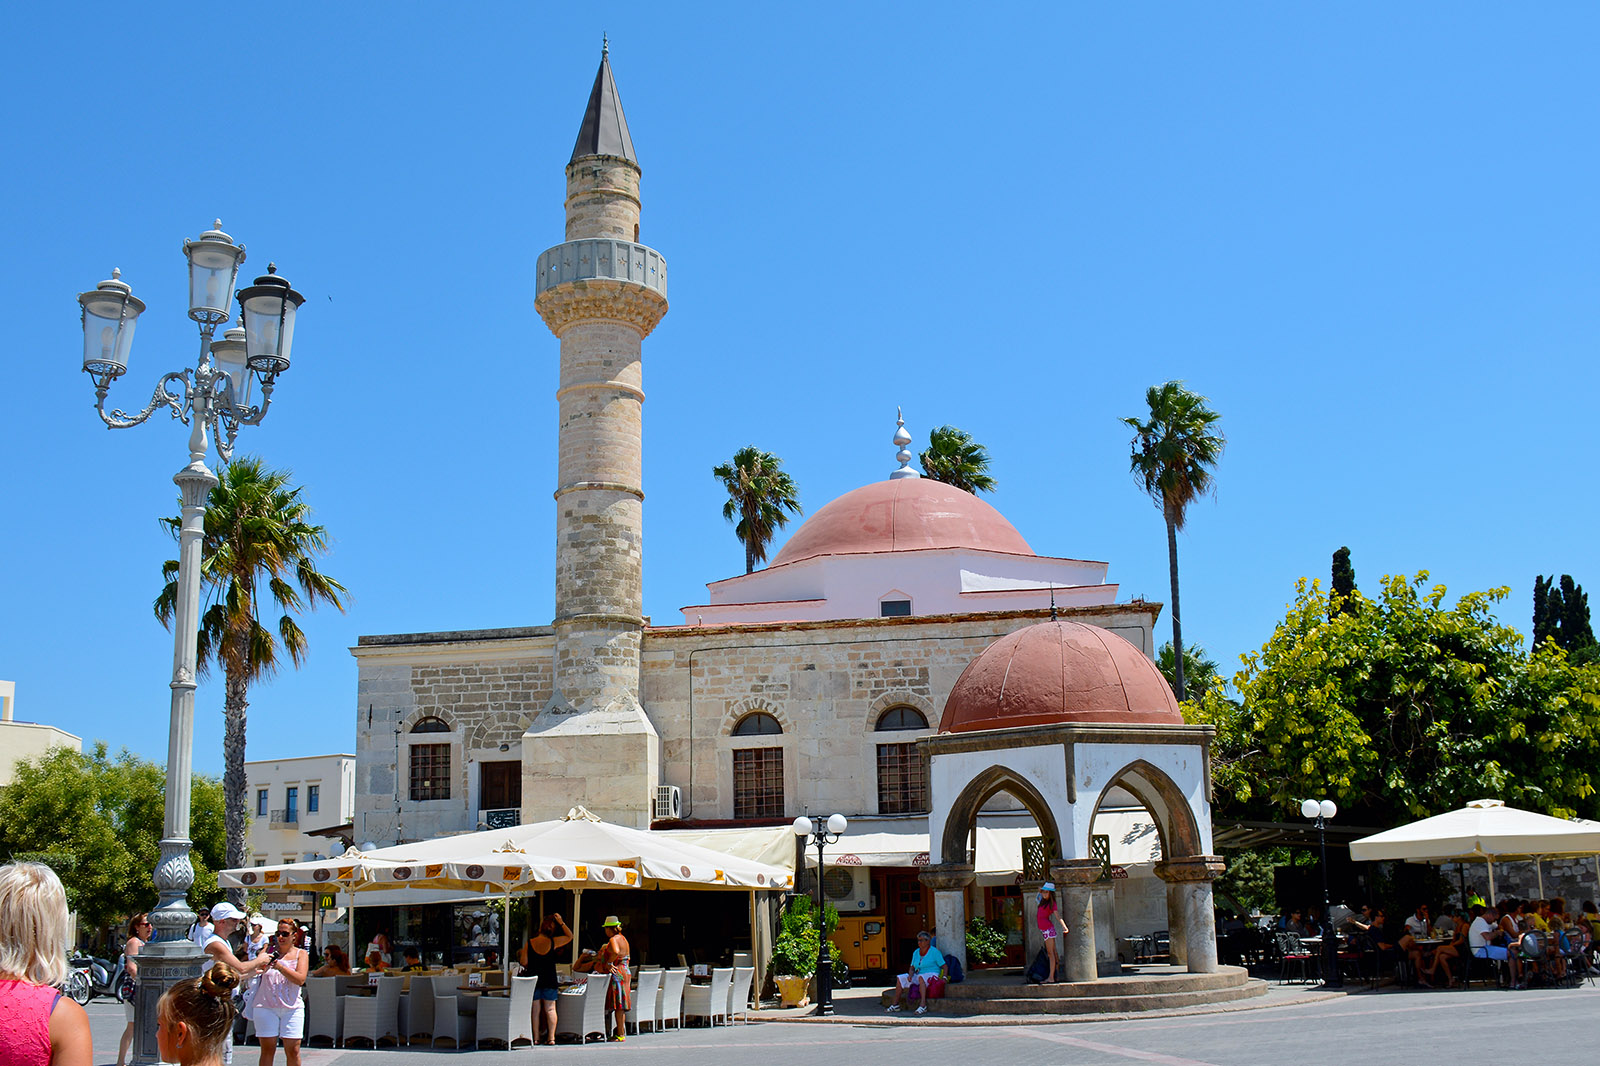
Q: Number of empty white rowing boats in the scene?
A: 0